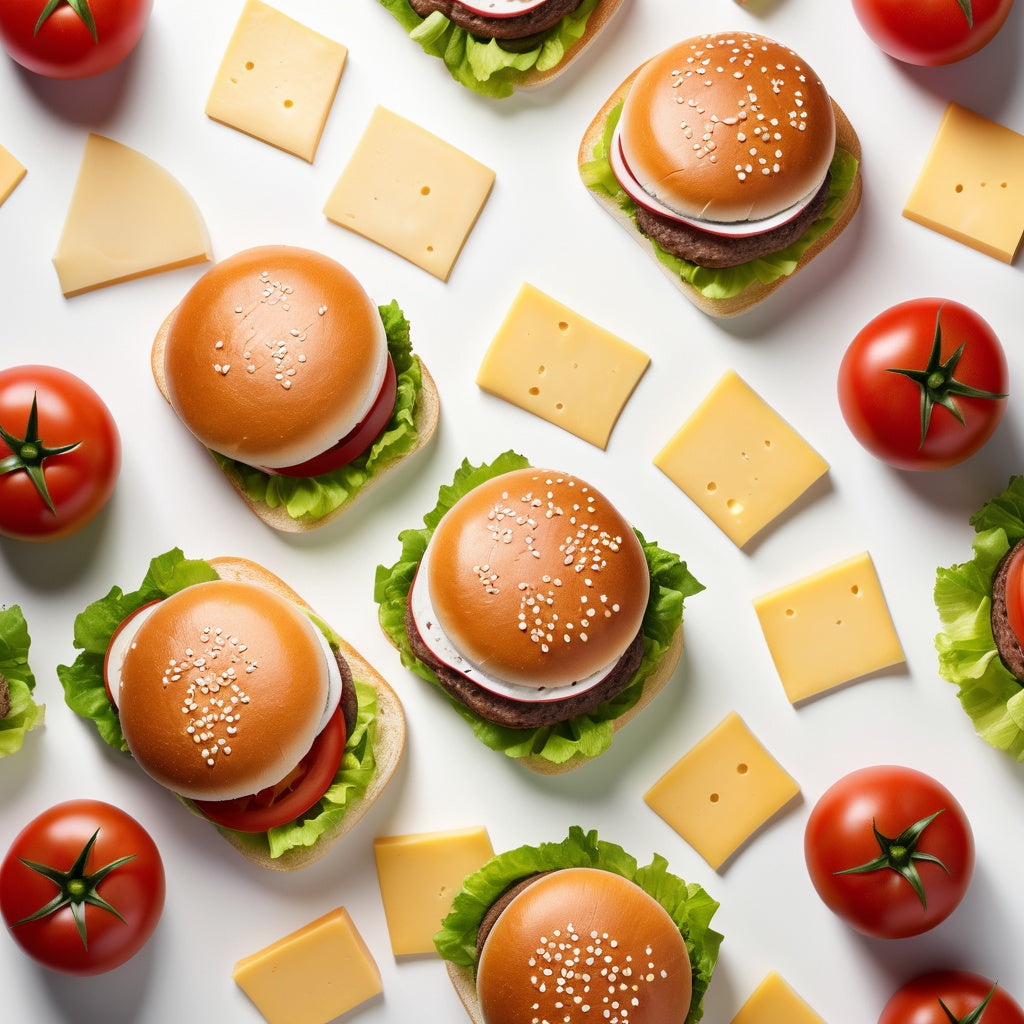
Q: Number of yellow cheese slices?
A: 12